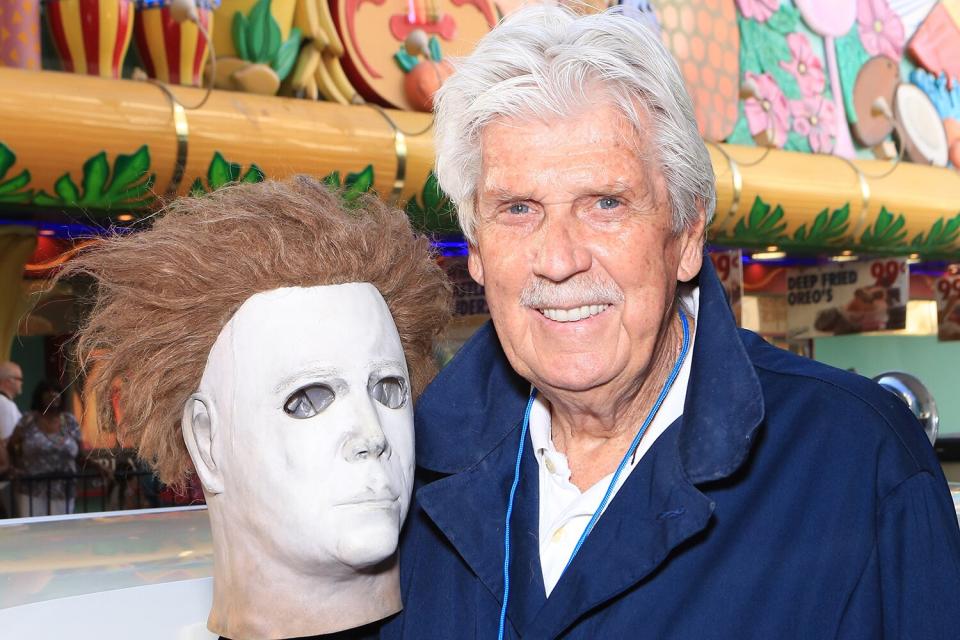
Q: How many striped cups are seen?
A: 2